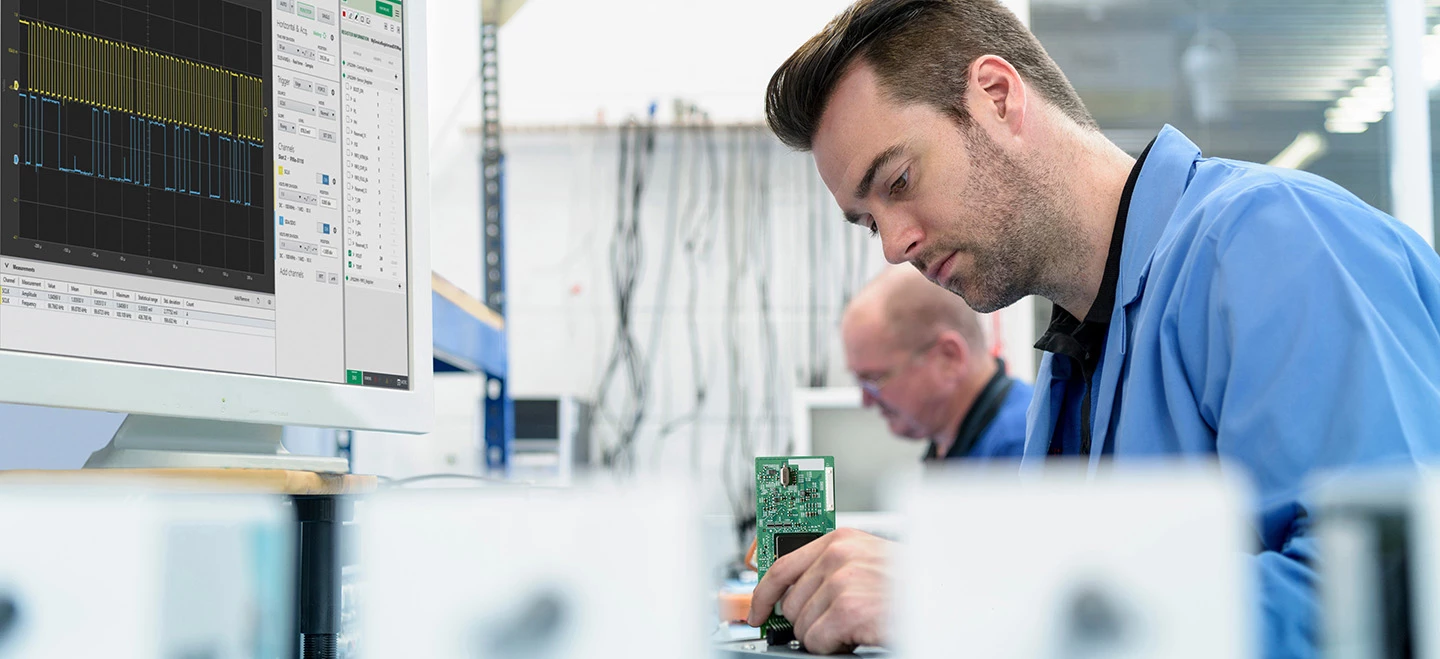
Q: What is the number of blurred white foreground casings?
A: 4